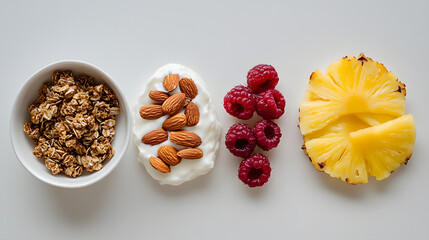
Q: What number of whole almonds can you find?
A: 12